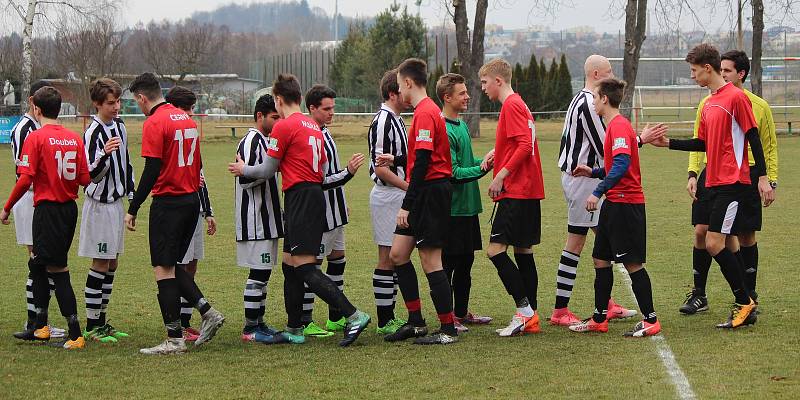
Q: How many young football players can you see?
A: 15